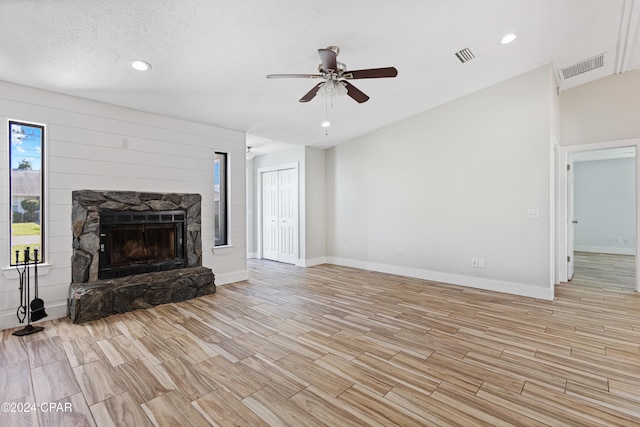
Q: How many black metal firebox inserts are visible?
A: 1